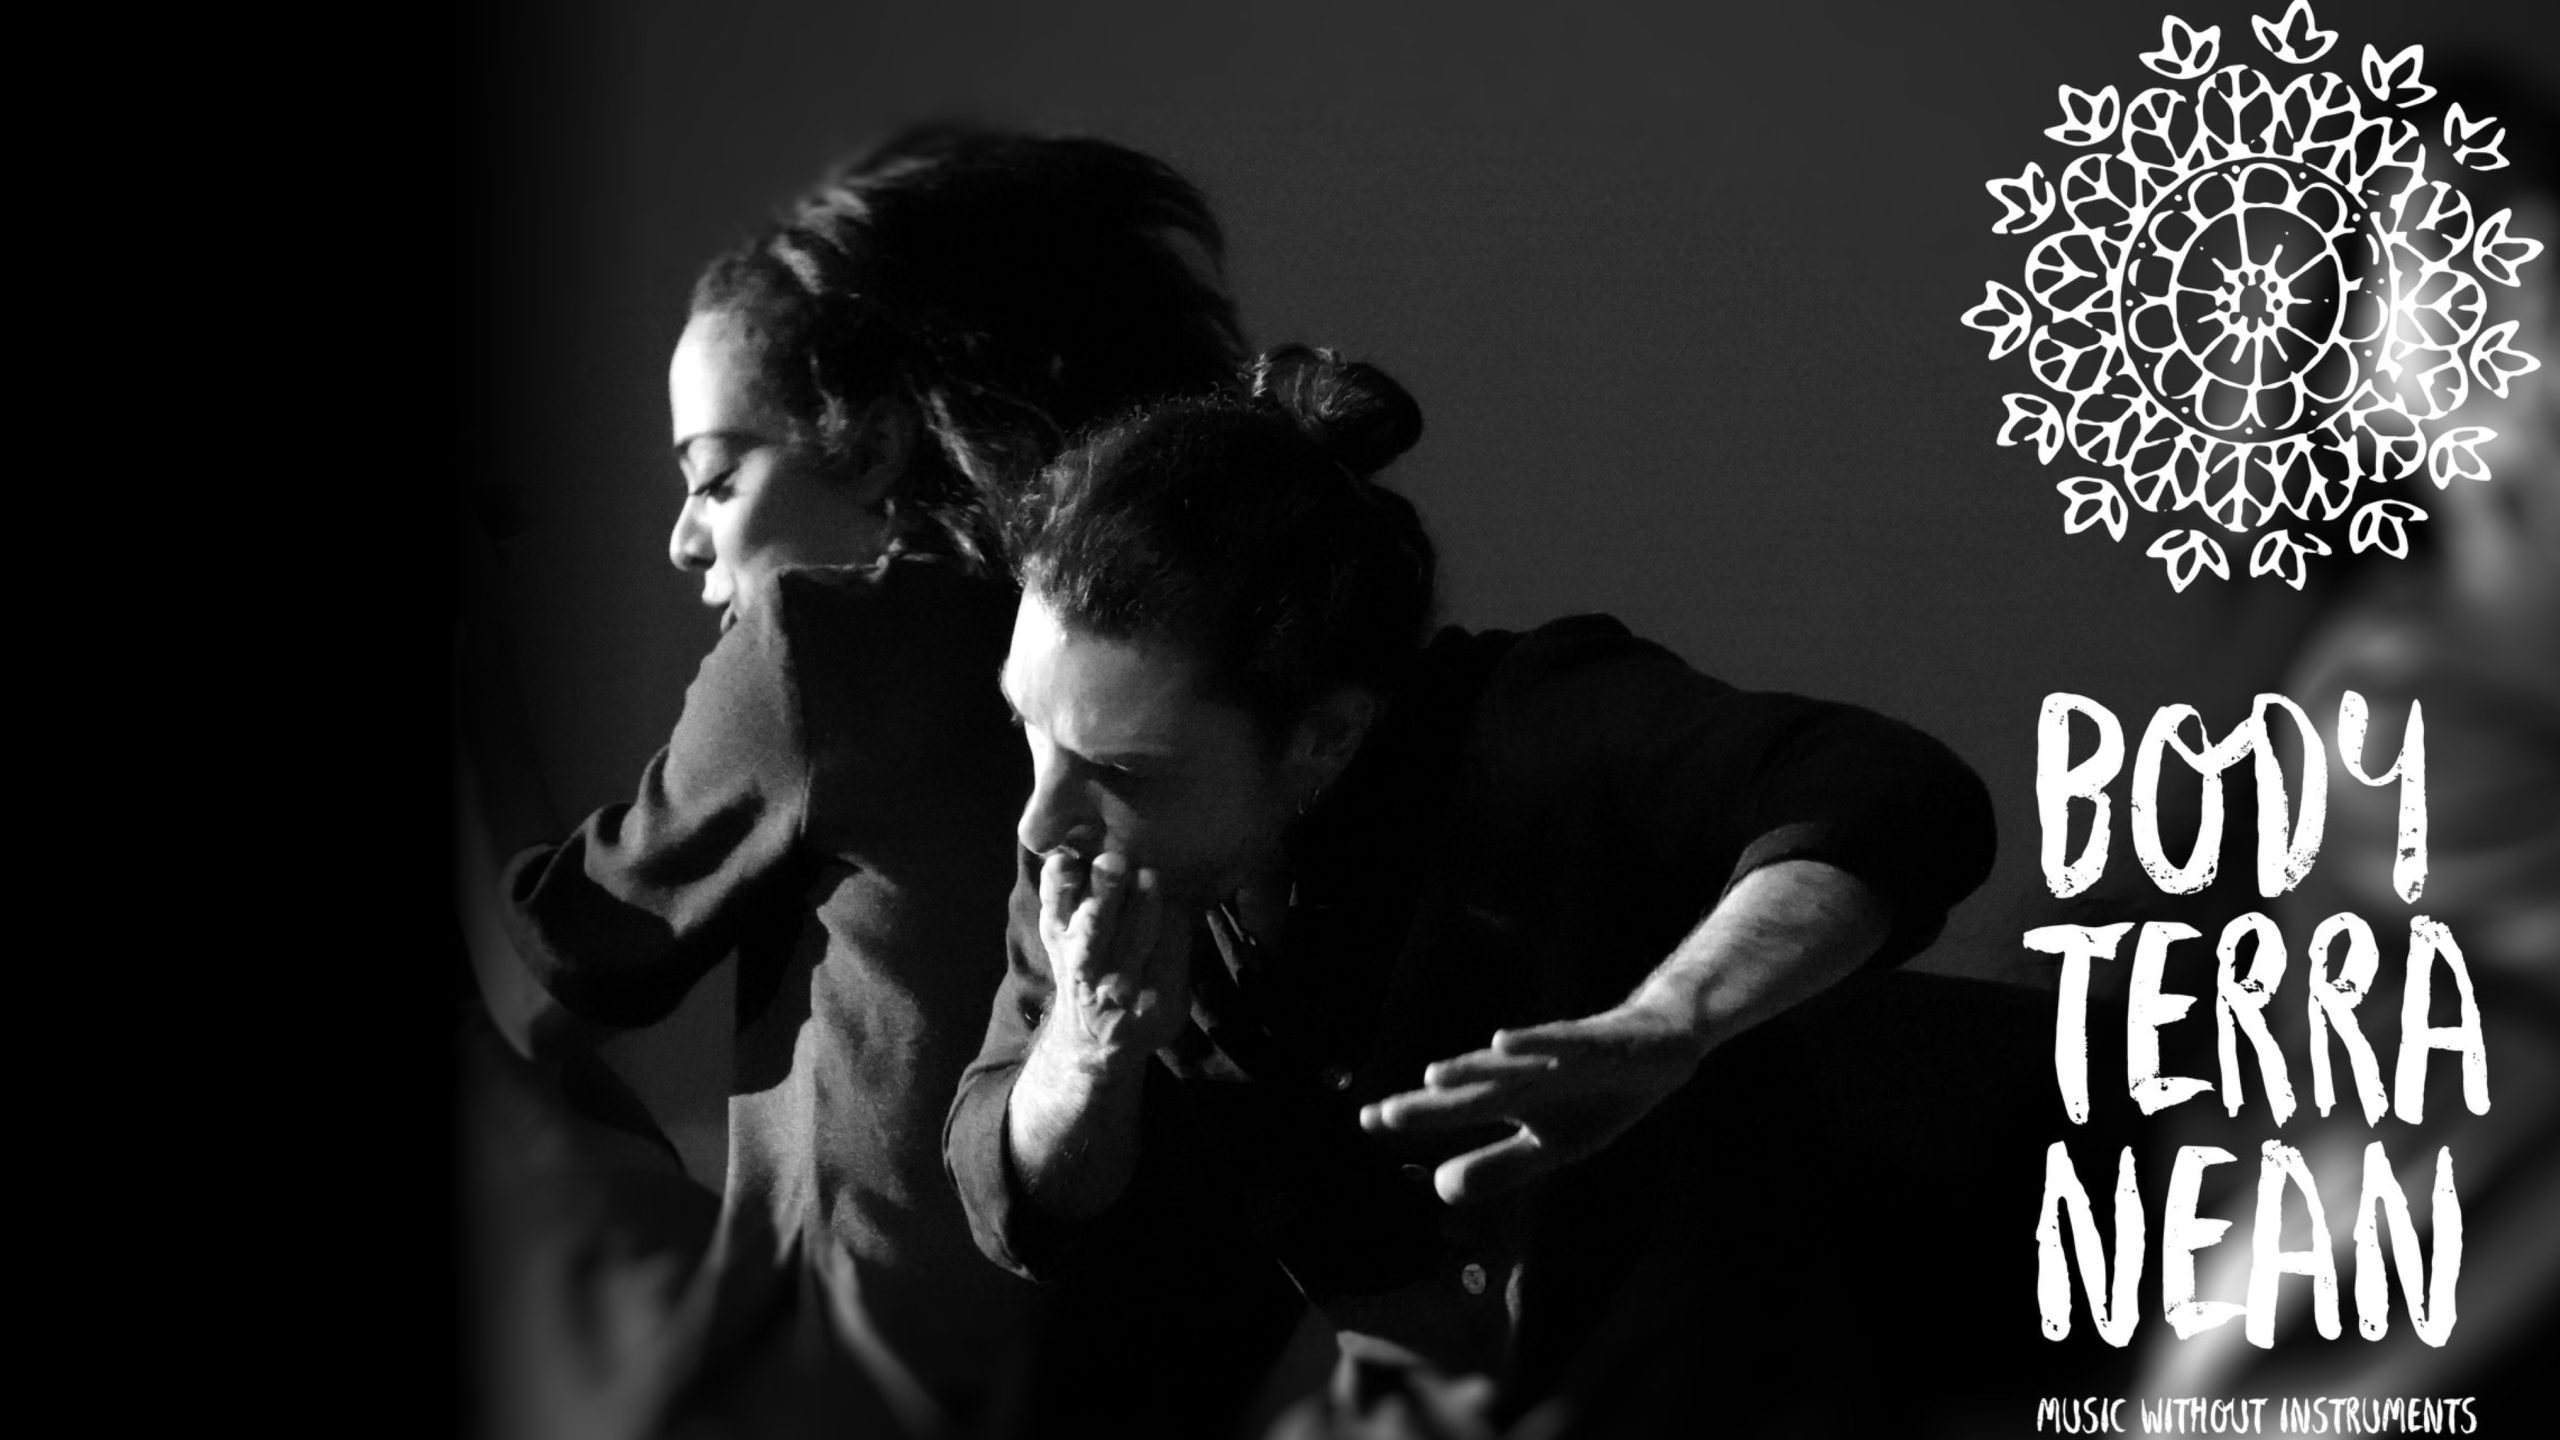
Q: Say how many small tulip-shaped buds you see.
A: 15